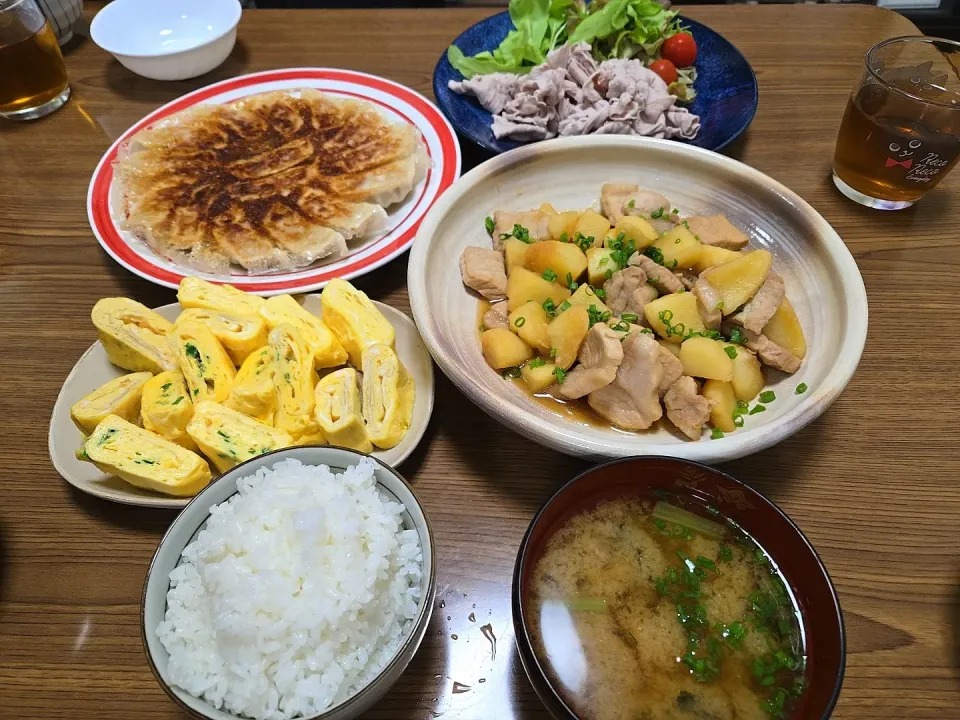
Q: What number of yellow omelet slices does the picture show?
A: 14